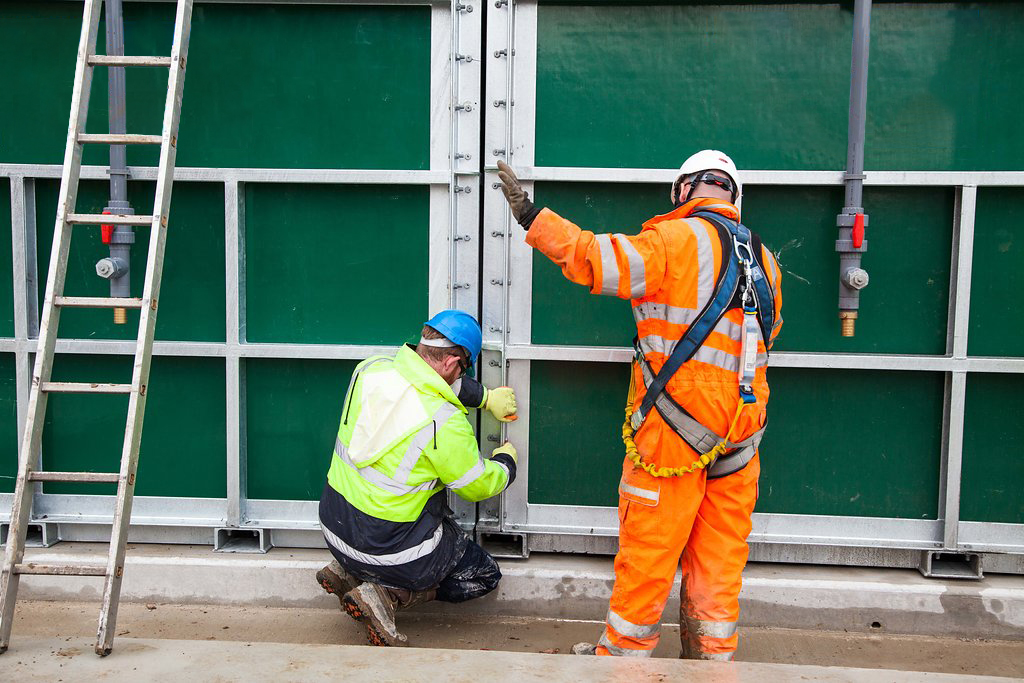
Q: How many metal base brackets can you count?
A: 4